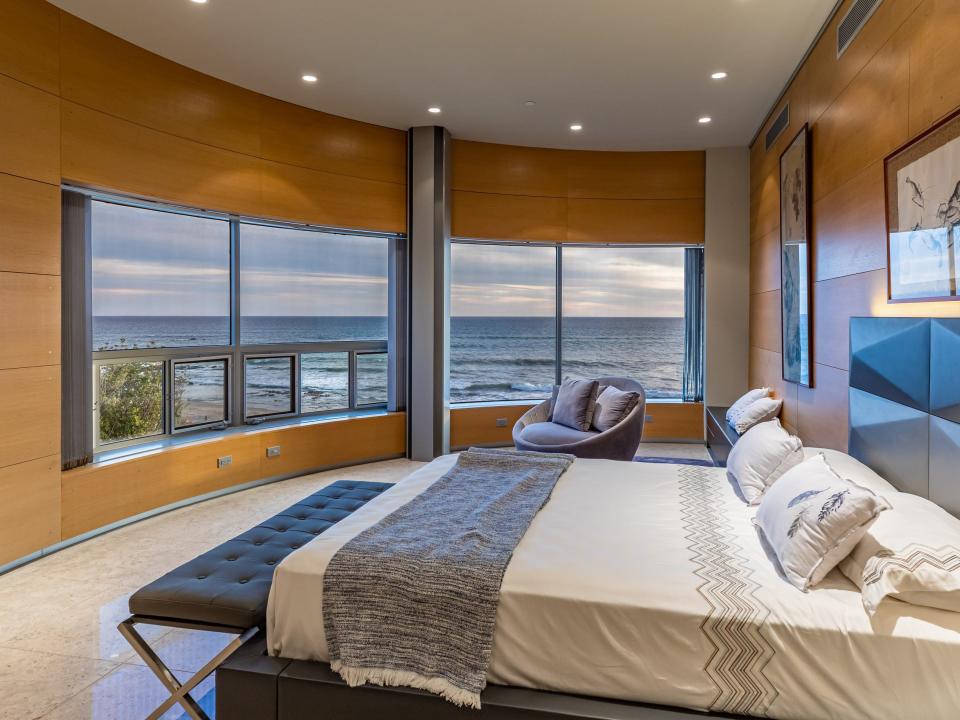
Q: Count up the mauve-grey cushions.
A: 2